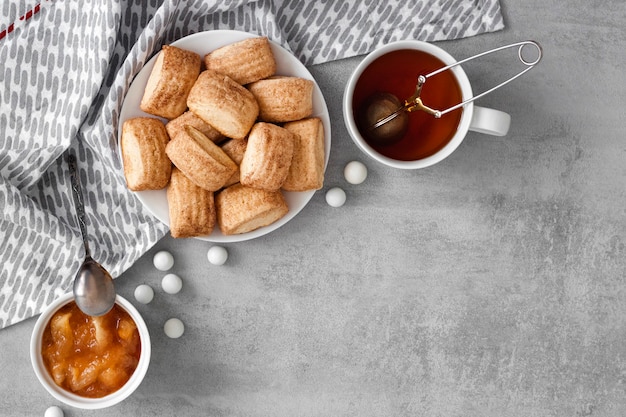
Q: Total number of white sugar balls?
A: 8